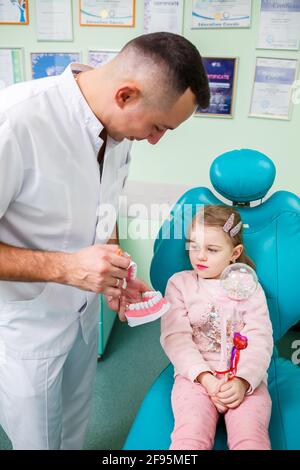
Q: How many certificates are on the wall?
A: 11